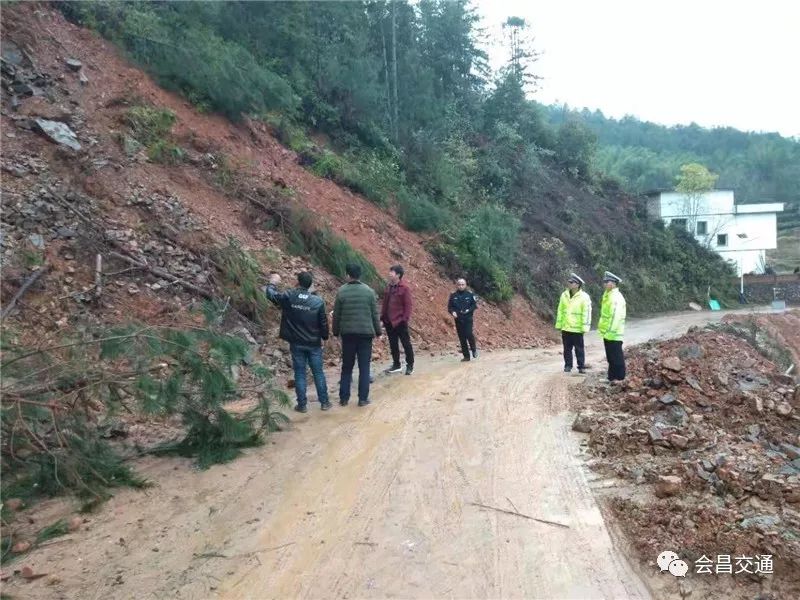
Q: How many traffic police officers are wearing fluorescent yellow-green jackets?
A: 2